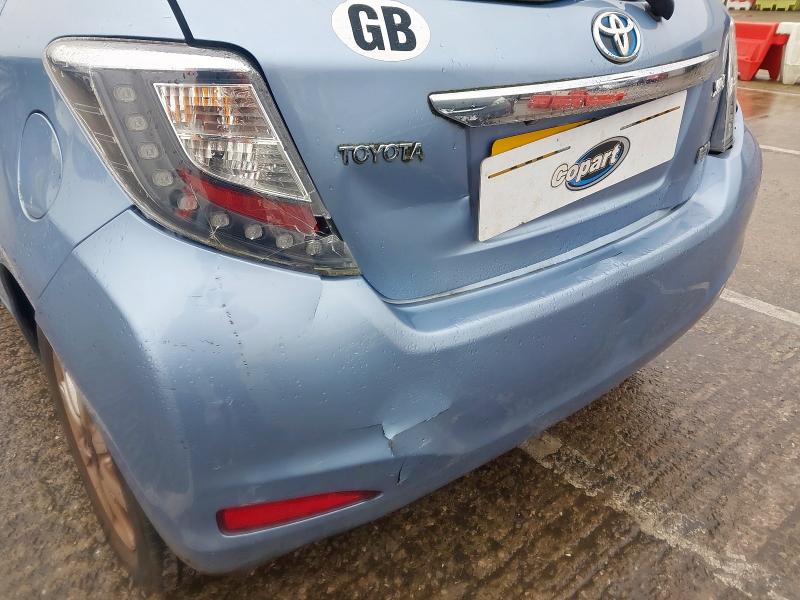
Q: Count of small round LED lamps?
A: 9